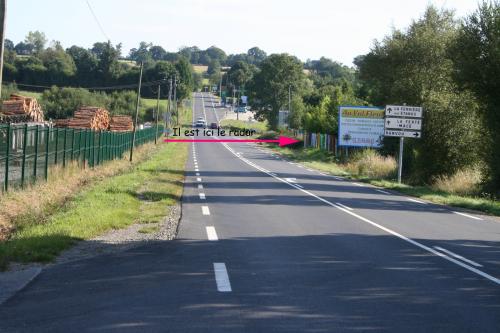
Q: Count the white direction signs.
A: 3